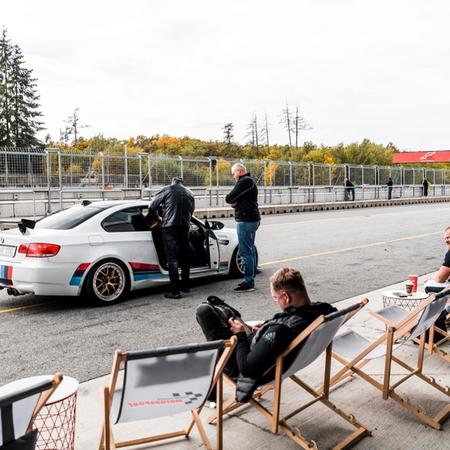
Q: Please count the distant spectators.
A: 3